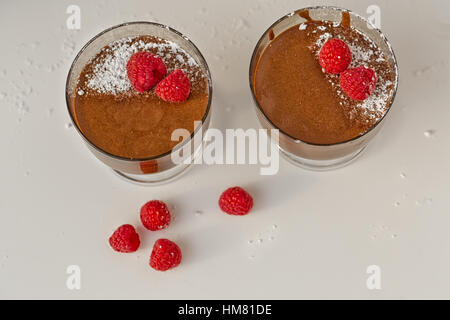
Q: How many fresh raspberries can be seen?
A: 8